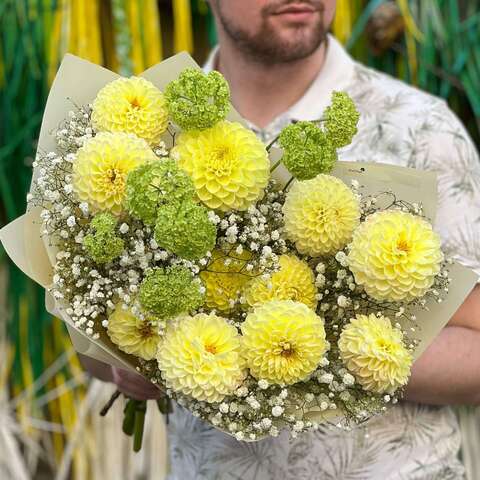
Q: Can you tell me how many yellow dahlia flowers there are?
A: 11